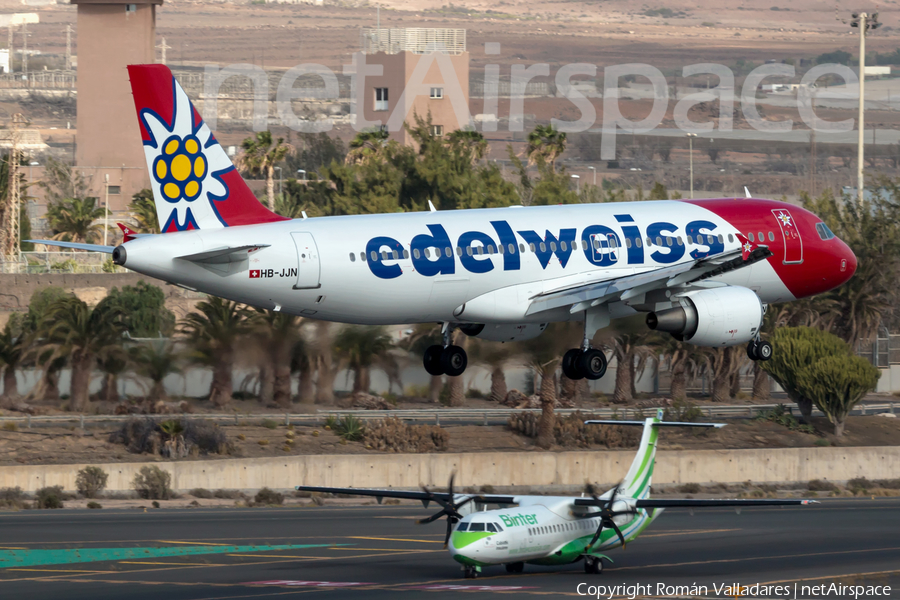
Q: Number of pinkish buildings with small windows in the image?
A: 2